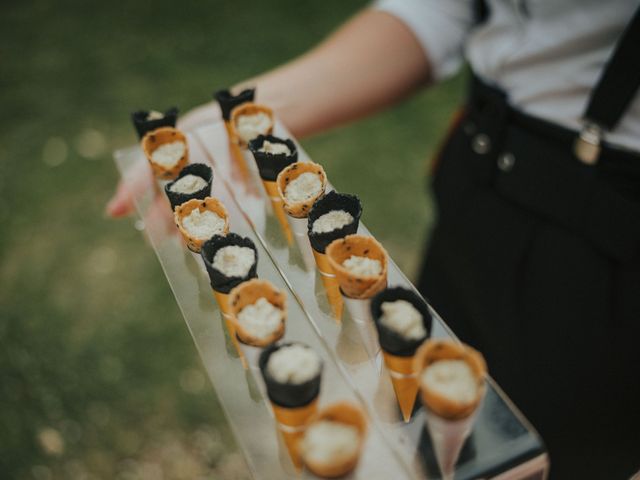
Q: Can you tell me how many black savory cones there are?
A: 8